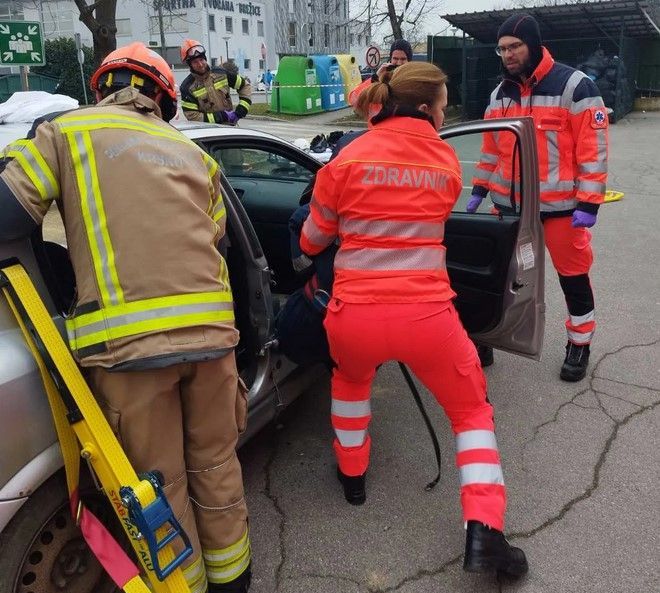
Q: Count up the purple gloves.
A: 3